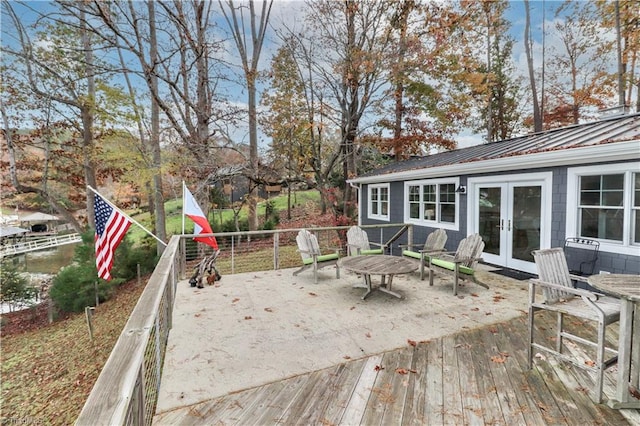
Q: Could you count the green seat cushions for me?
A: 4